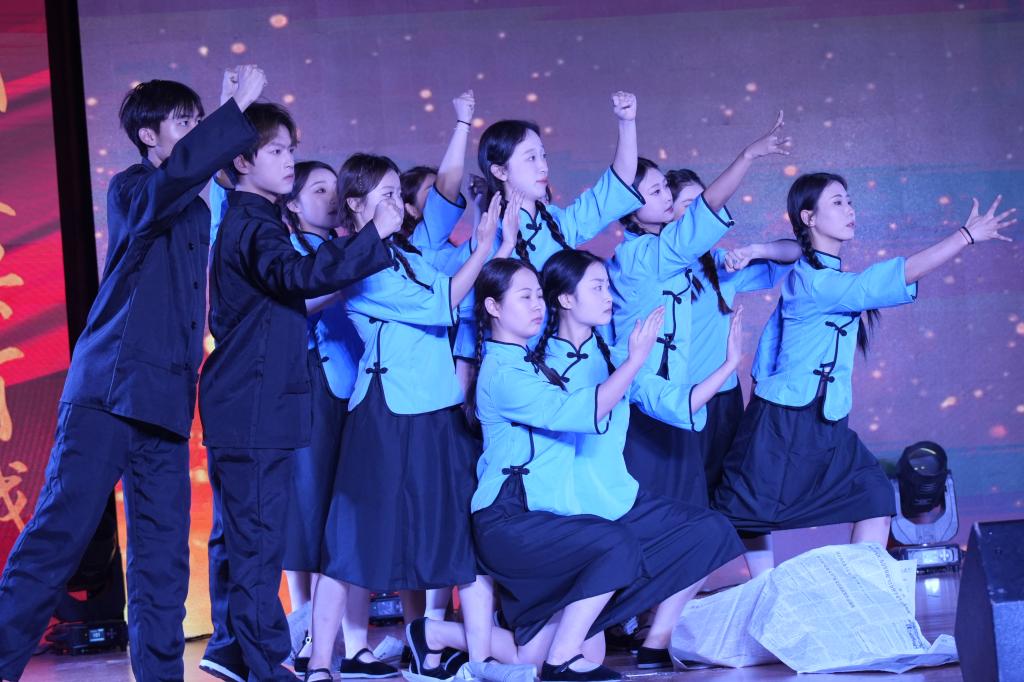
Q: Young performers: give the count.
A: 11